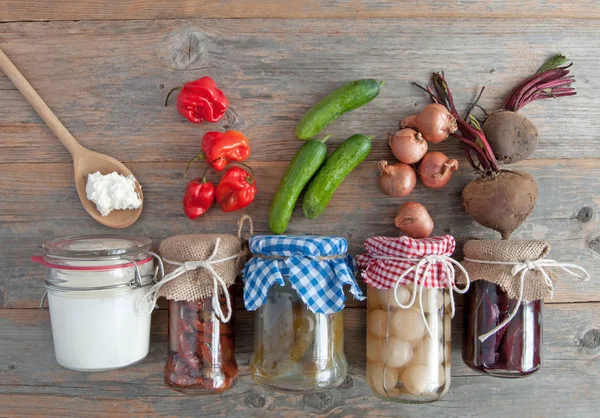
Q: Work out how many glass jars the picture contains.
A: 5